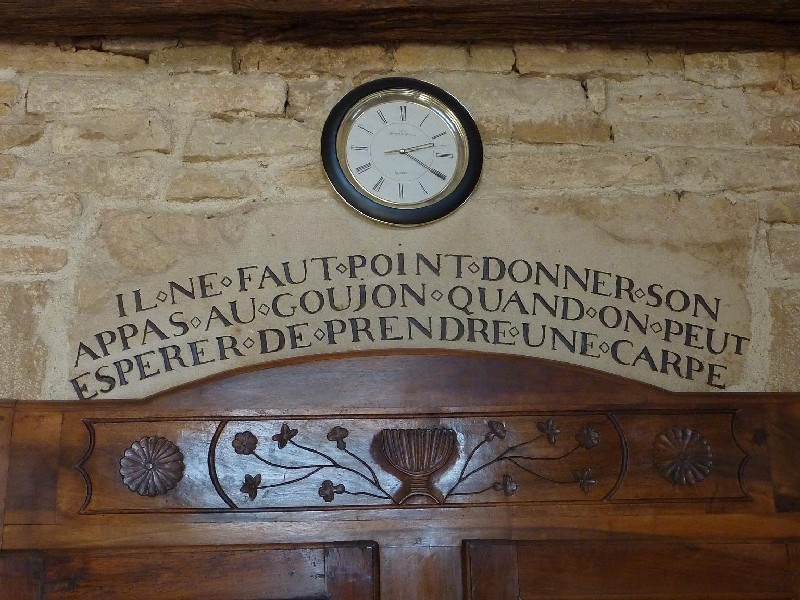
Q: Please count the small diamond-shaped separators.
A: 14